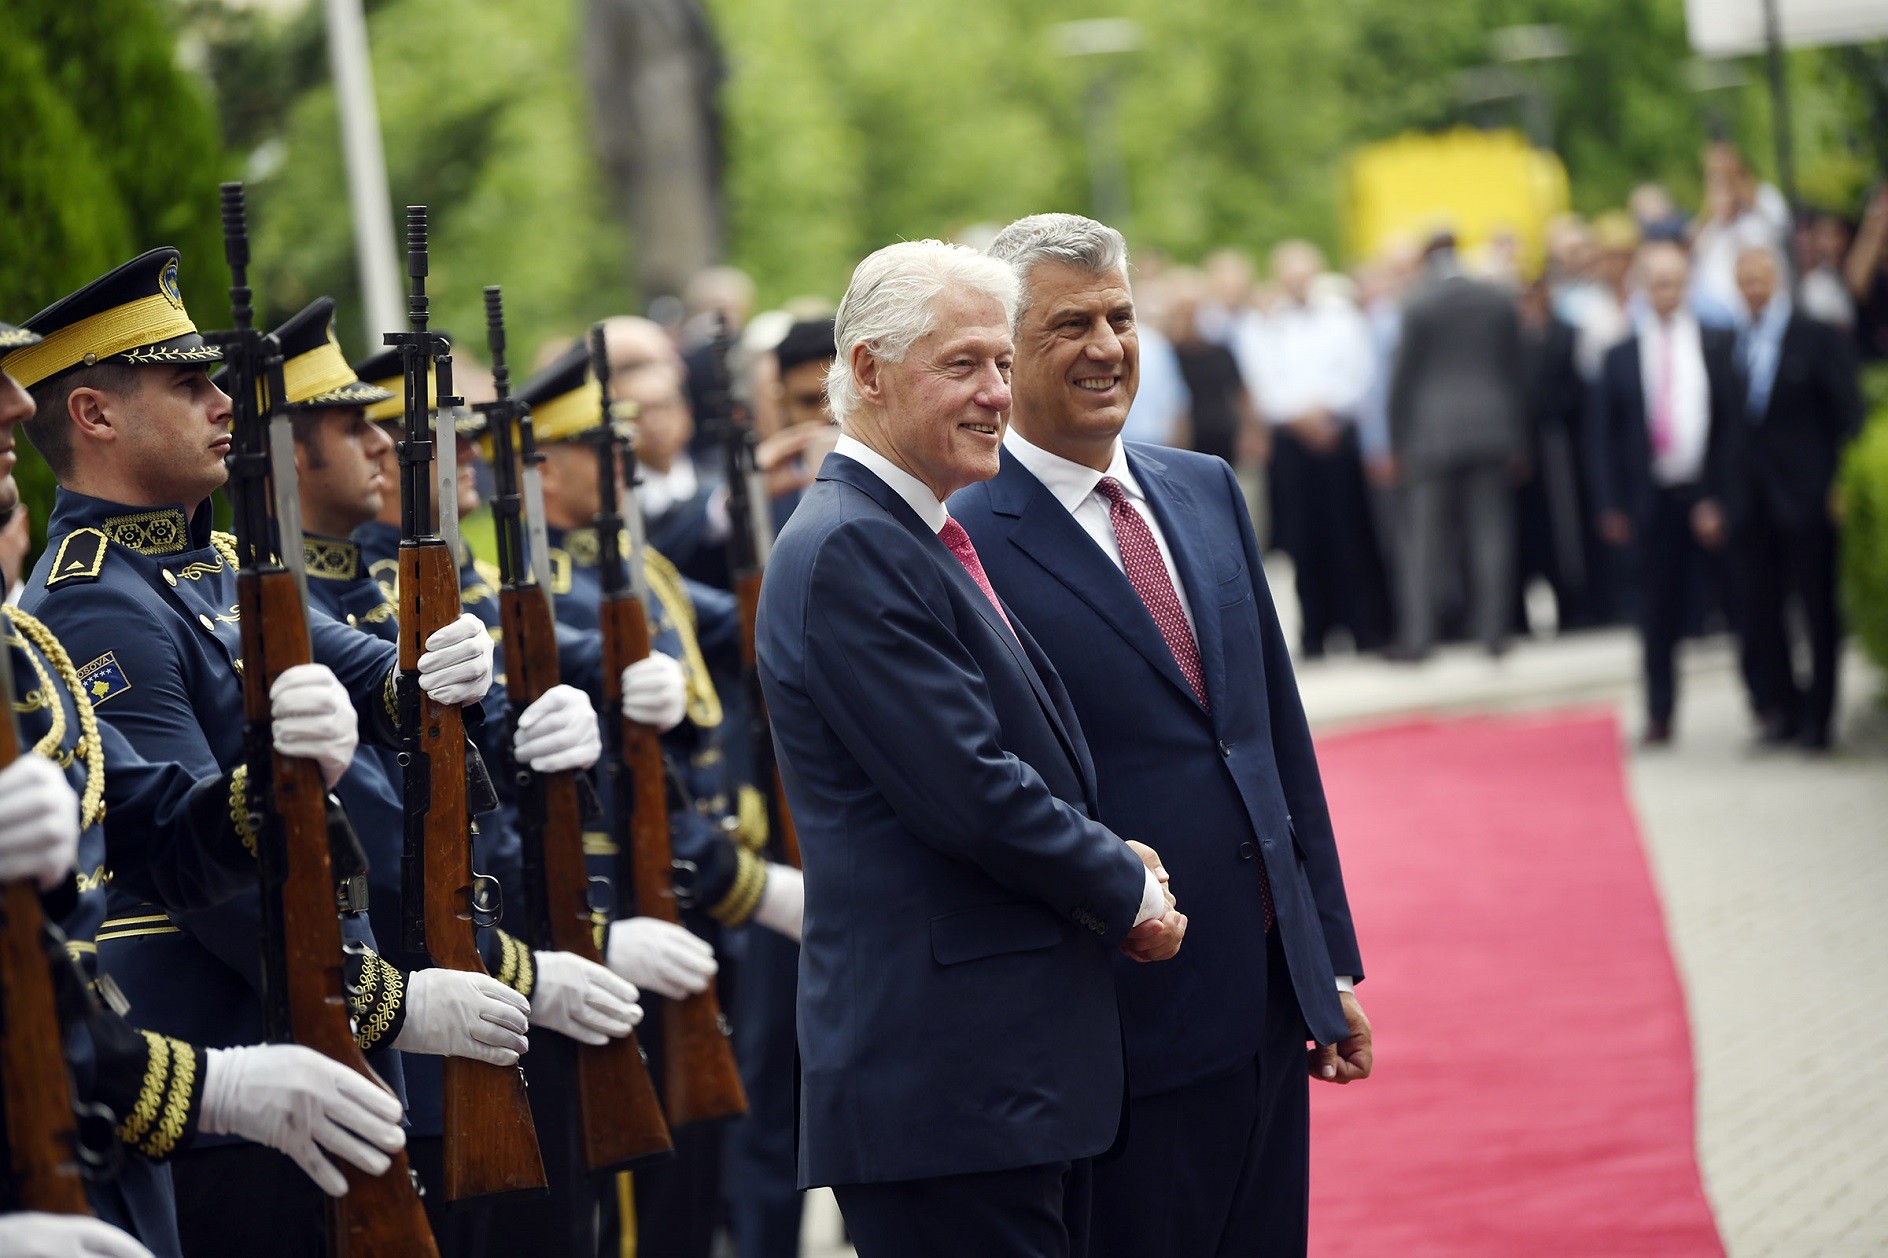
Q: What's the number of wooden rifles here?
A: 6